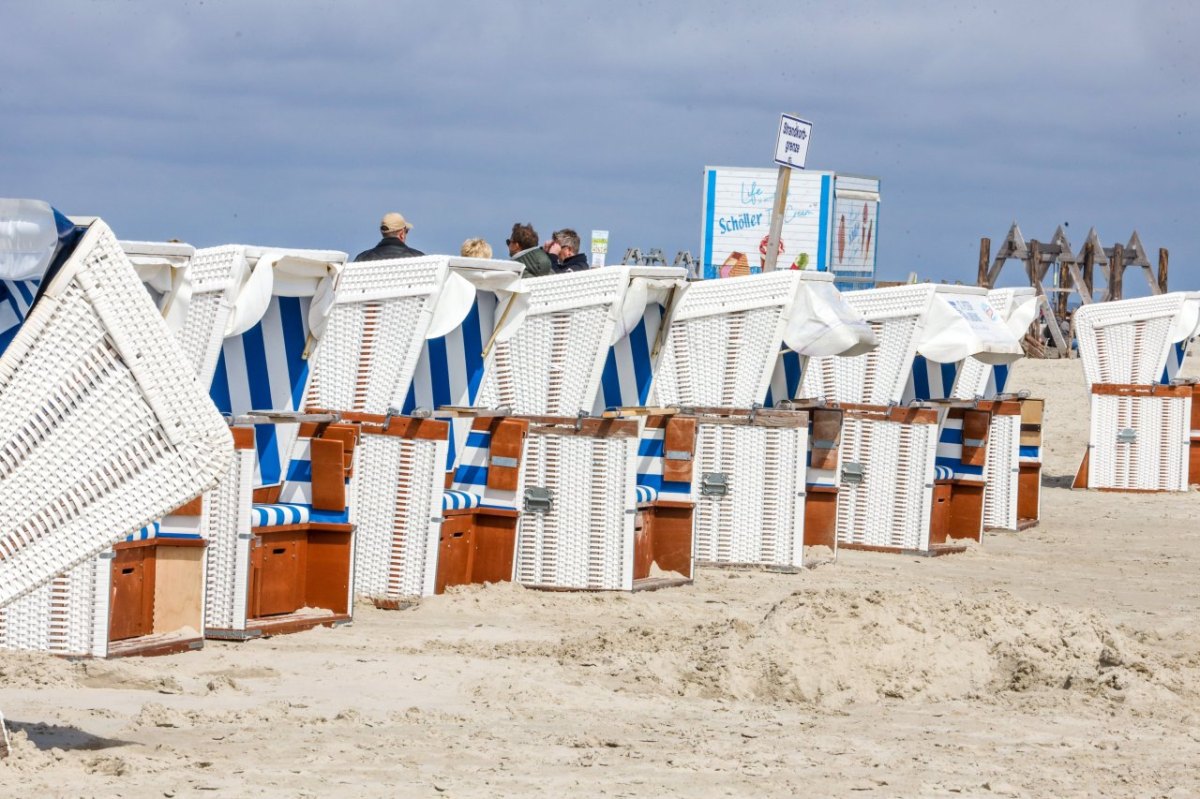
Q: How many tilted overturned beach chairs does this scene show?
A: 1